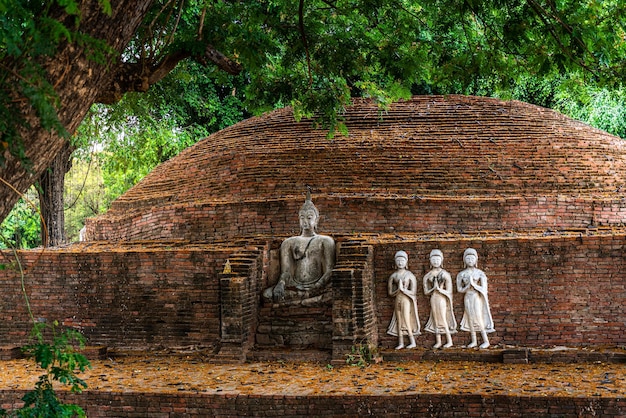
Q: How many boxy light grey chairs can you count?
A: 0